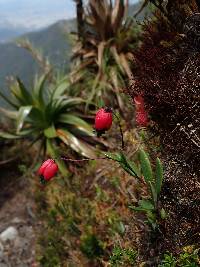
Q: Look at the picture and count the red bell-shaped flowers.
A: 2